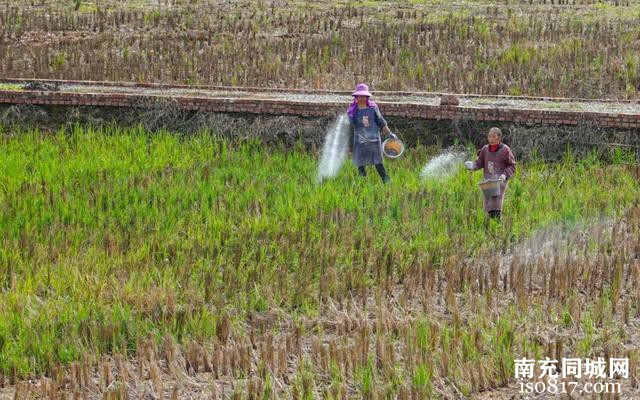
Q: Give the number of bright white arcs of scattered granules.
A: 2